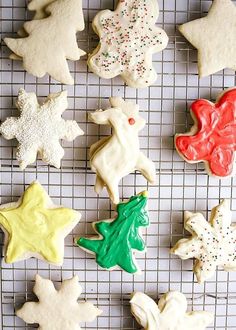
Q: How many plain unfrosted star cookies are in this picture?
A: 1